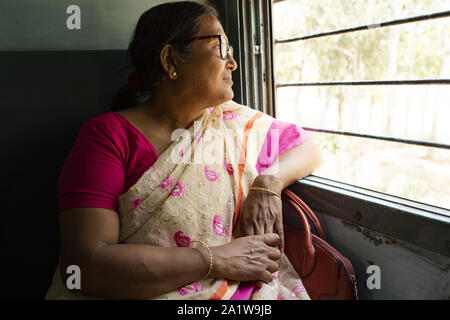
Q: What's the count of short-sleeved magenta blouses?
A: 1